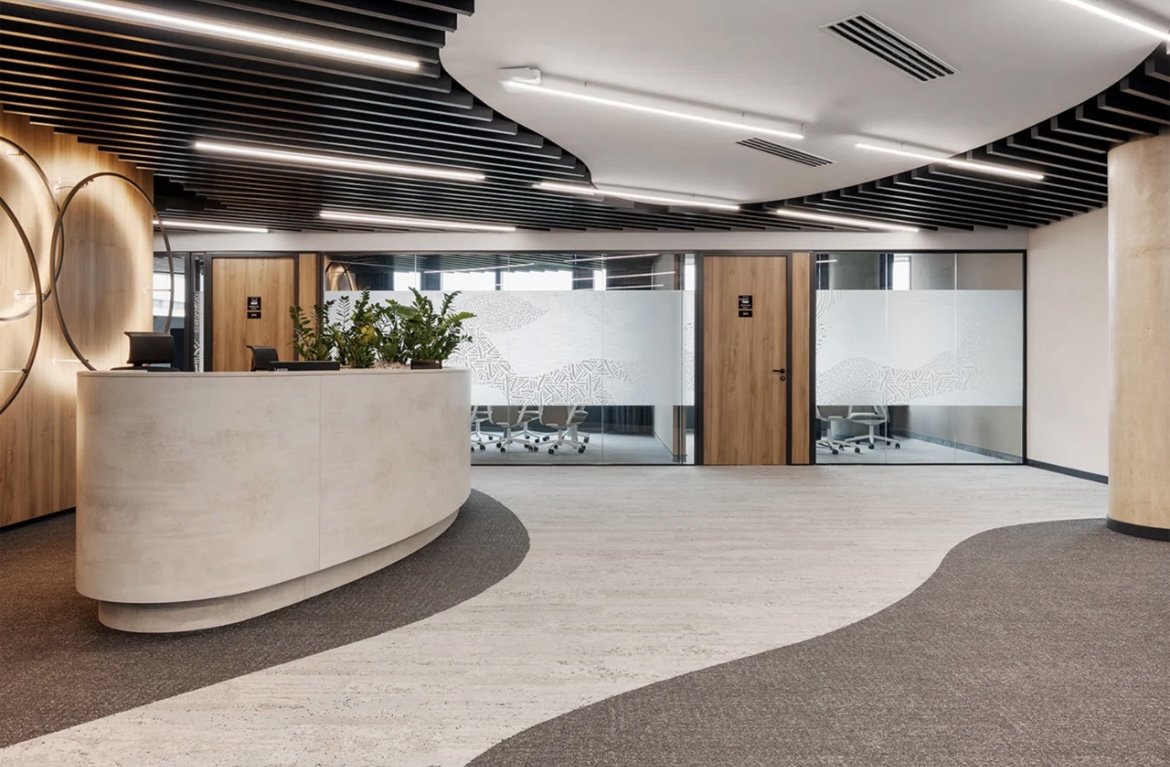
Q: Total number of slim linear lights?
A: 9